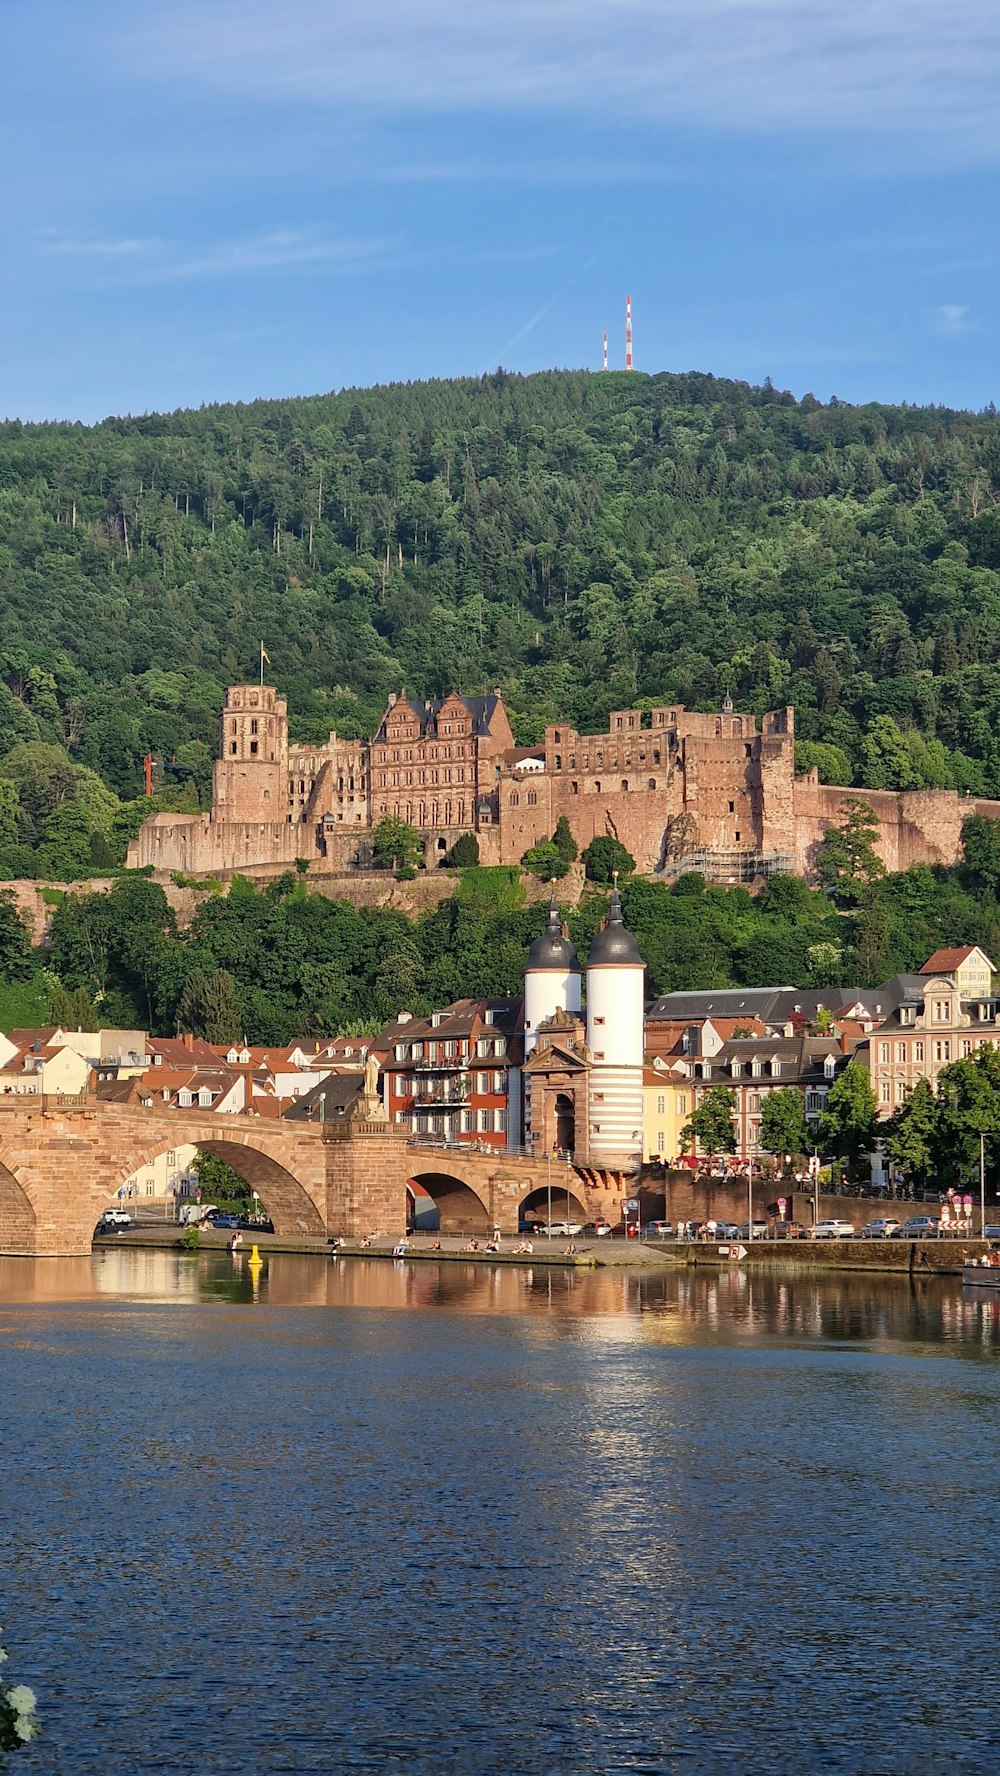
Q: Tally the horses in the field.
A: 0